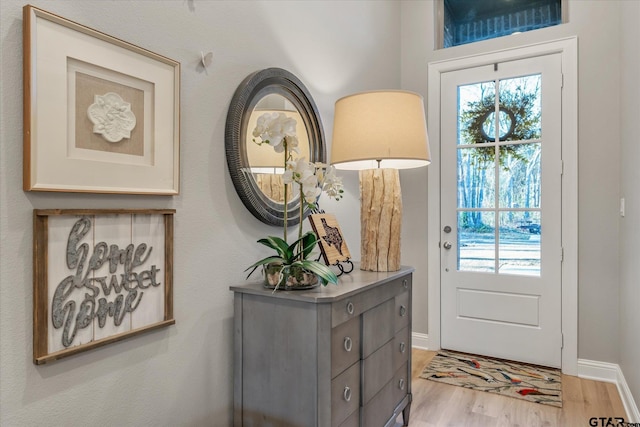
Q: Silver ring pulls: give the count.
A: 7